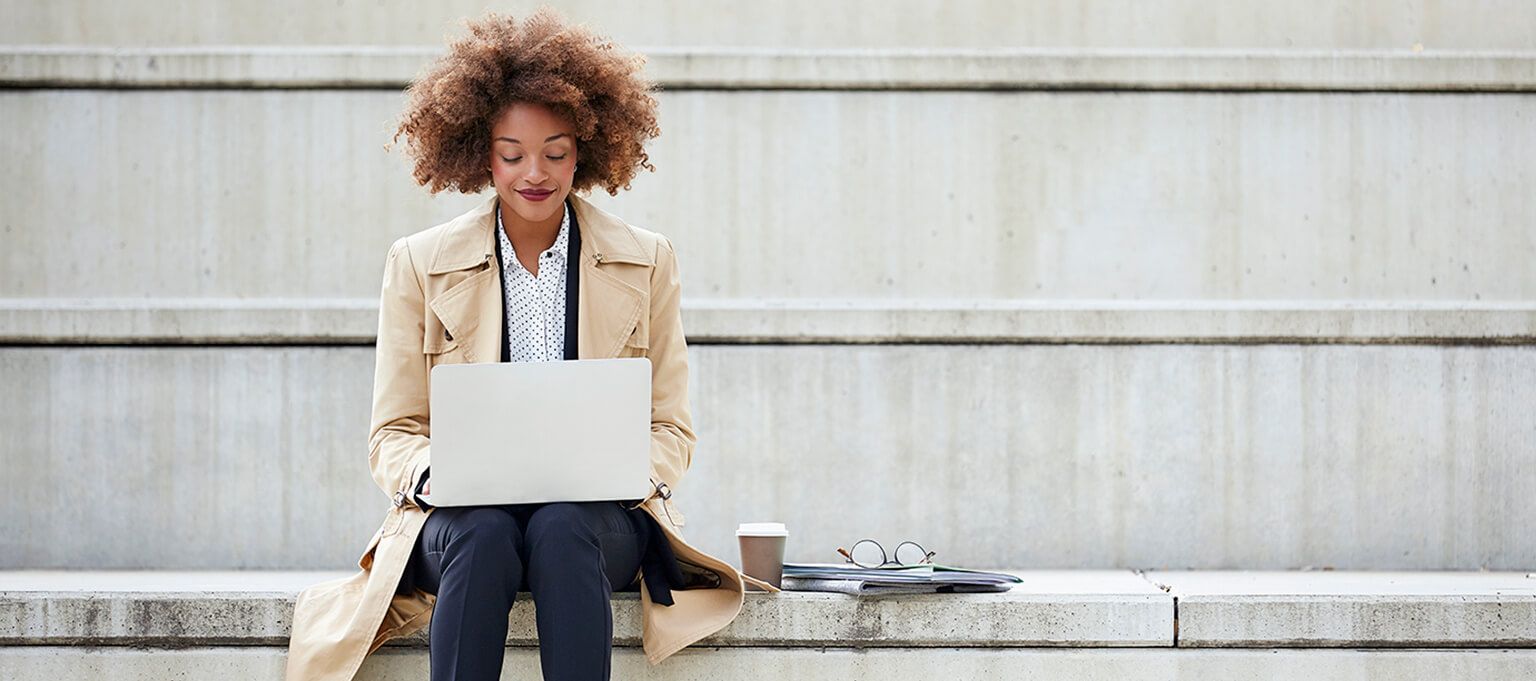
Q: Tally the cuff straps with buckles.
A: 2